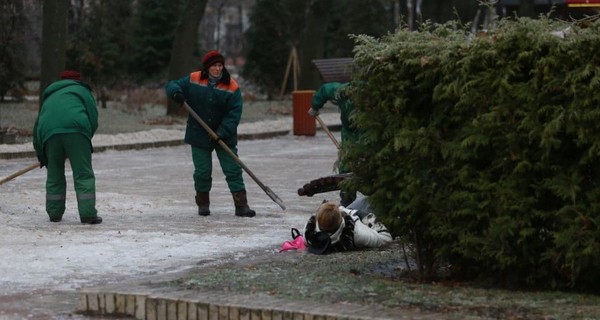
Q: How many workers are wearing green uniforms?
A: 3